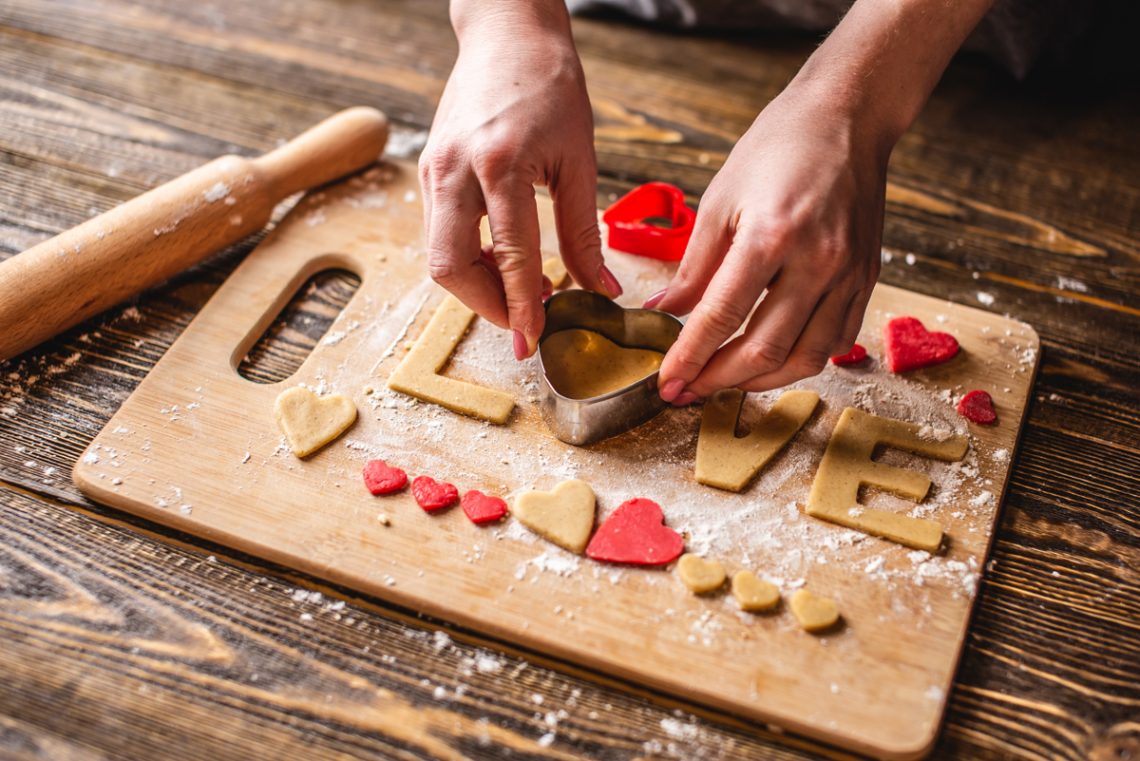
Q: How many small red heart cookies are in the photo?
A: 5